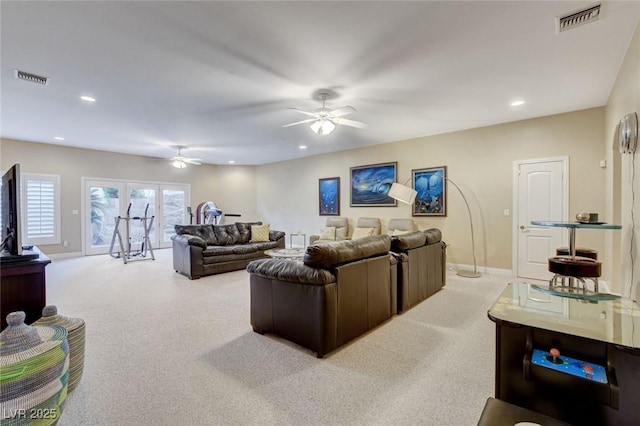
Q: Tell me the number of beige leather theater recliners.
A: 3